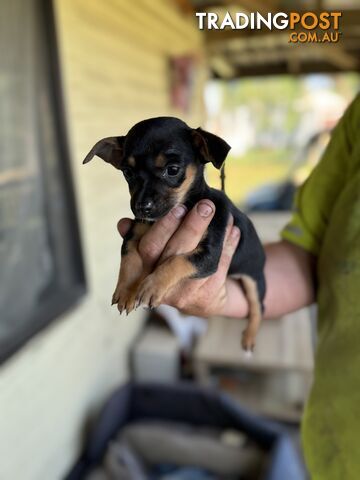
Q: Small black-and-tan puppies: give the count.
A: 1